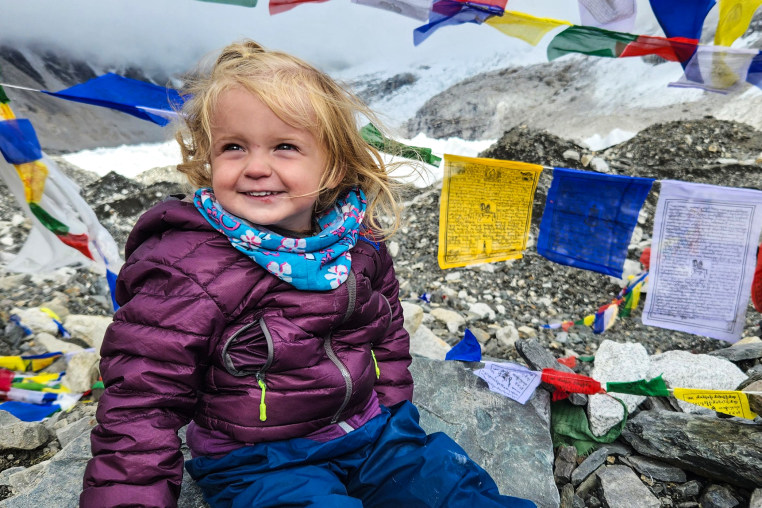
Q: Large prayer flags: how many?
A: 3